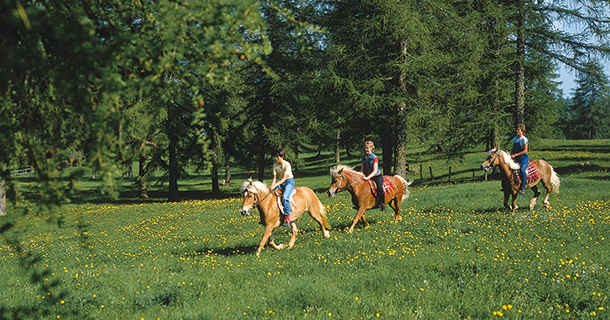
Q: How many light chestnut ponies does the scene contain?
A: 3